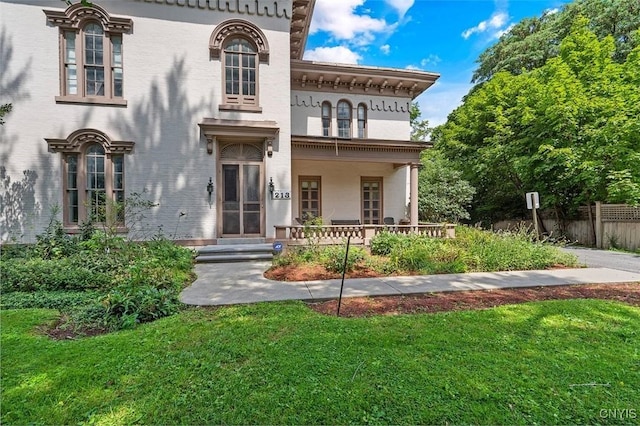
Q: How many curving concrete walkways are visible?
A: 1